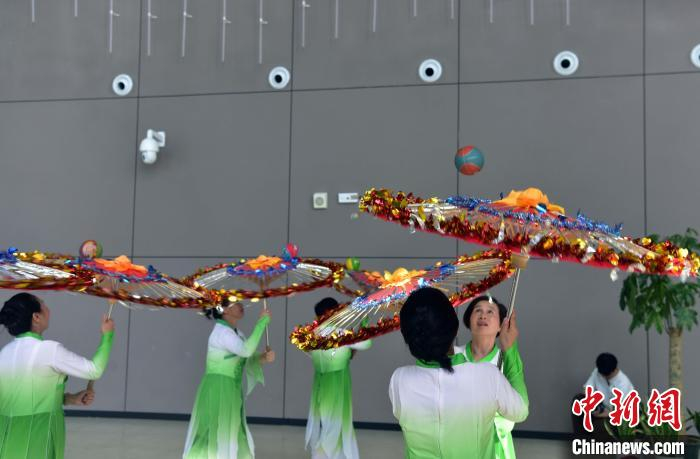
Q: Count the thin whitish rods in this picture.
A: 15